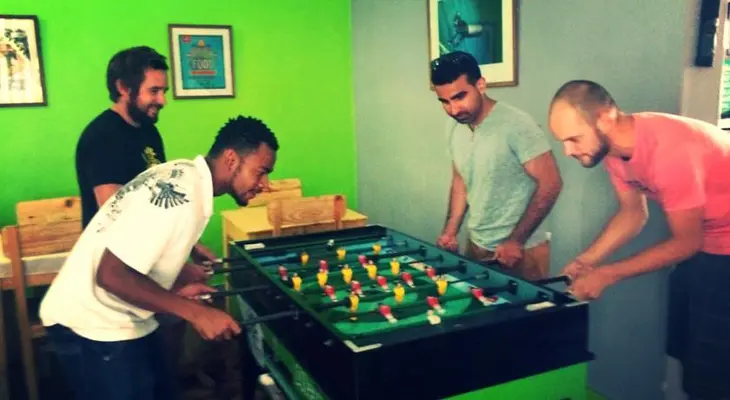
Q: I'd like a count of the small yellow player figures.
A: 11